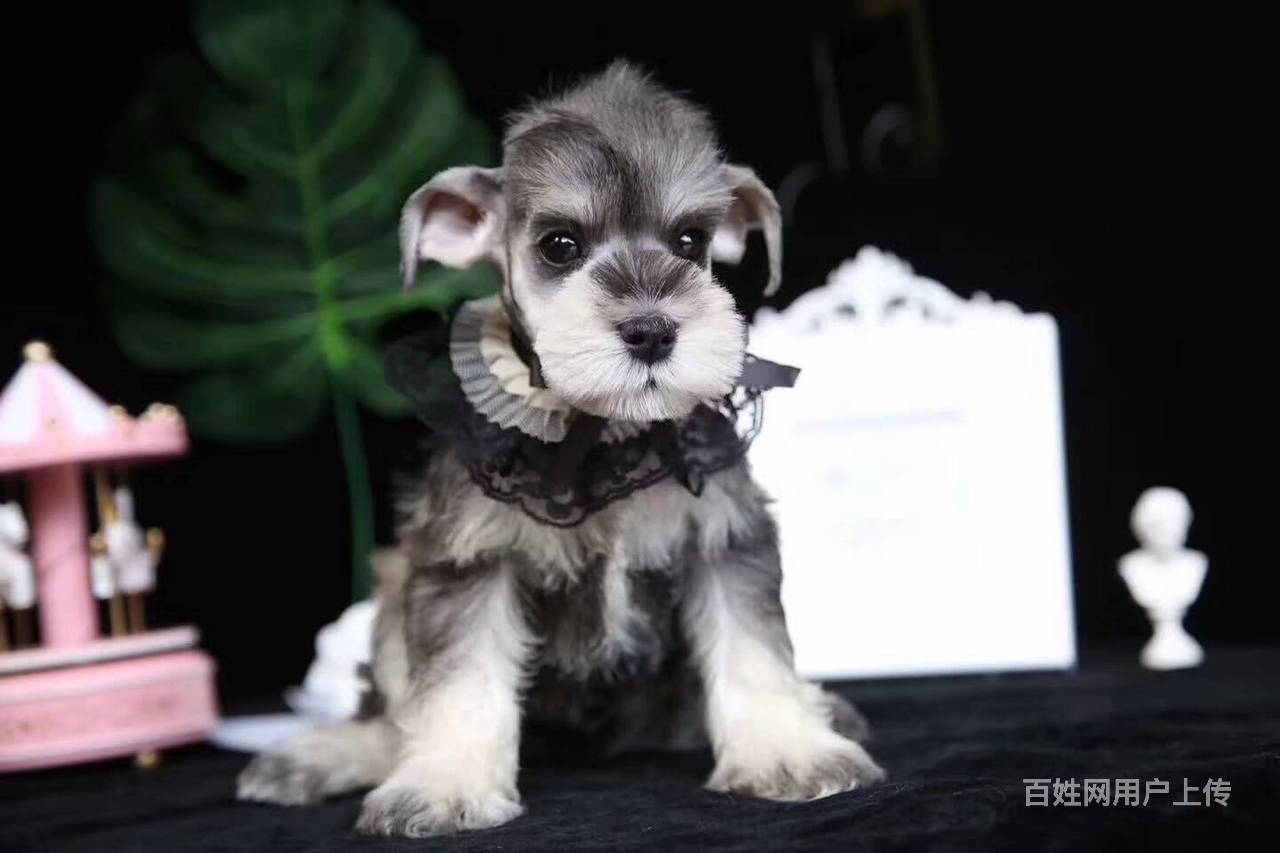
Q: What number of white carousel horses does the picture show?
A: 2